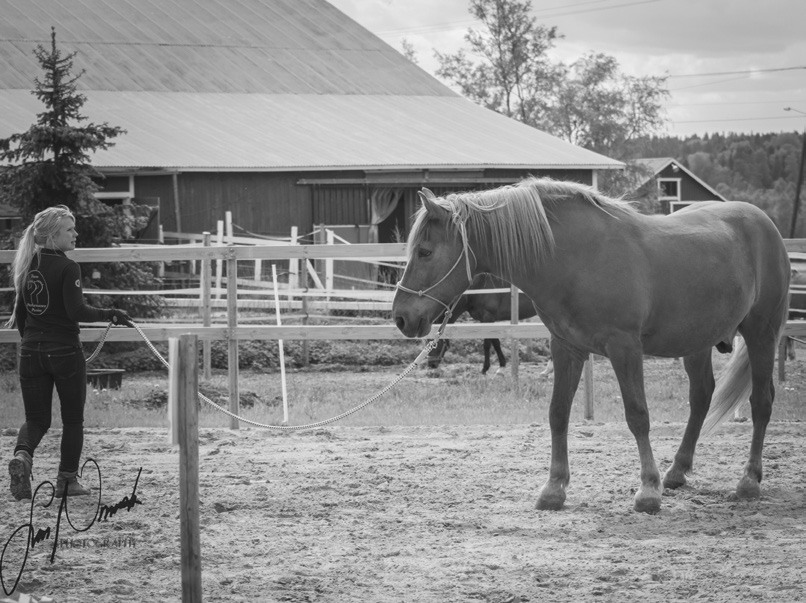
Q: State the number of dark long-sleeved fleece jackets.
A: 1